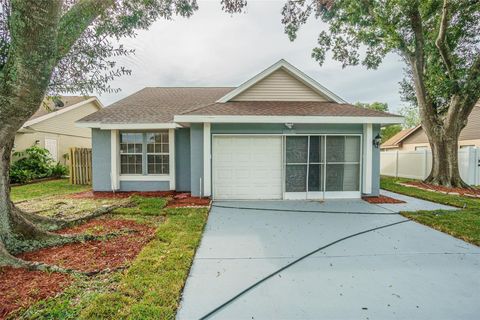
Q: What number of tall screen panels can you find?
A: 3